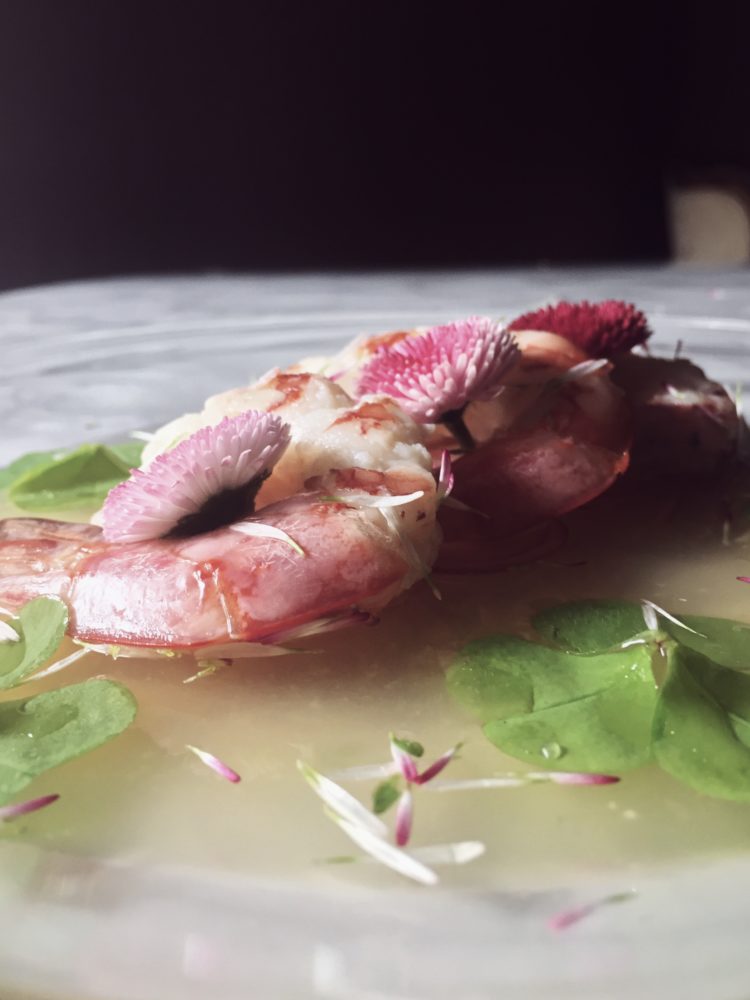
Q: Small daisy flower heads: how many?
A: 3